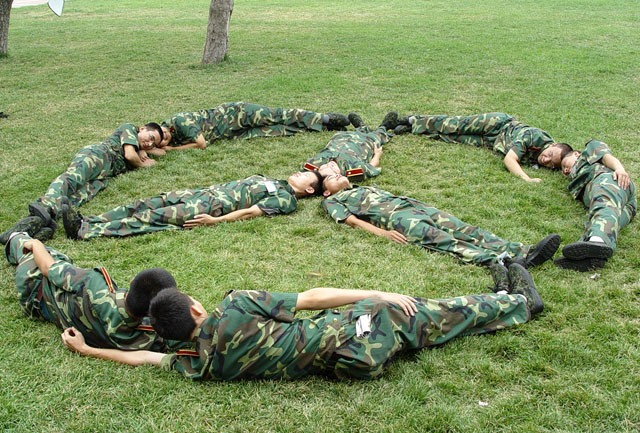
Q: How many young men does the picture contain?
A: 9